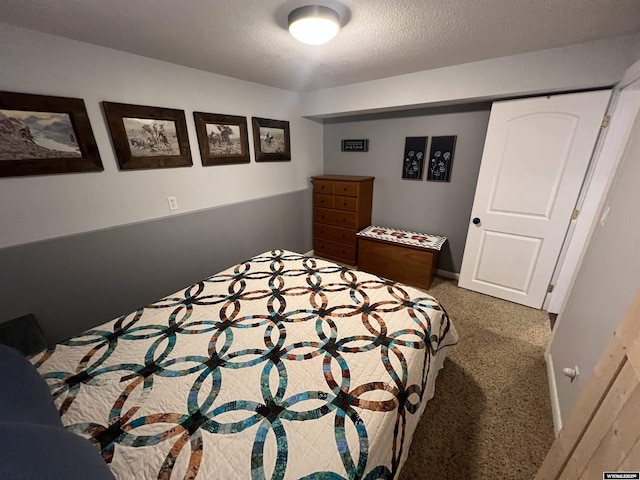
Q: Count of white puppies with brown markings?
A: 0